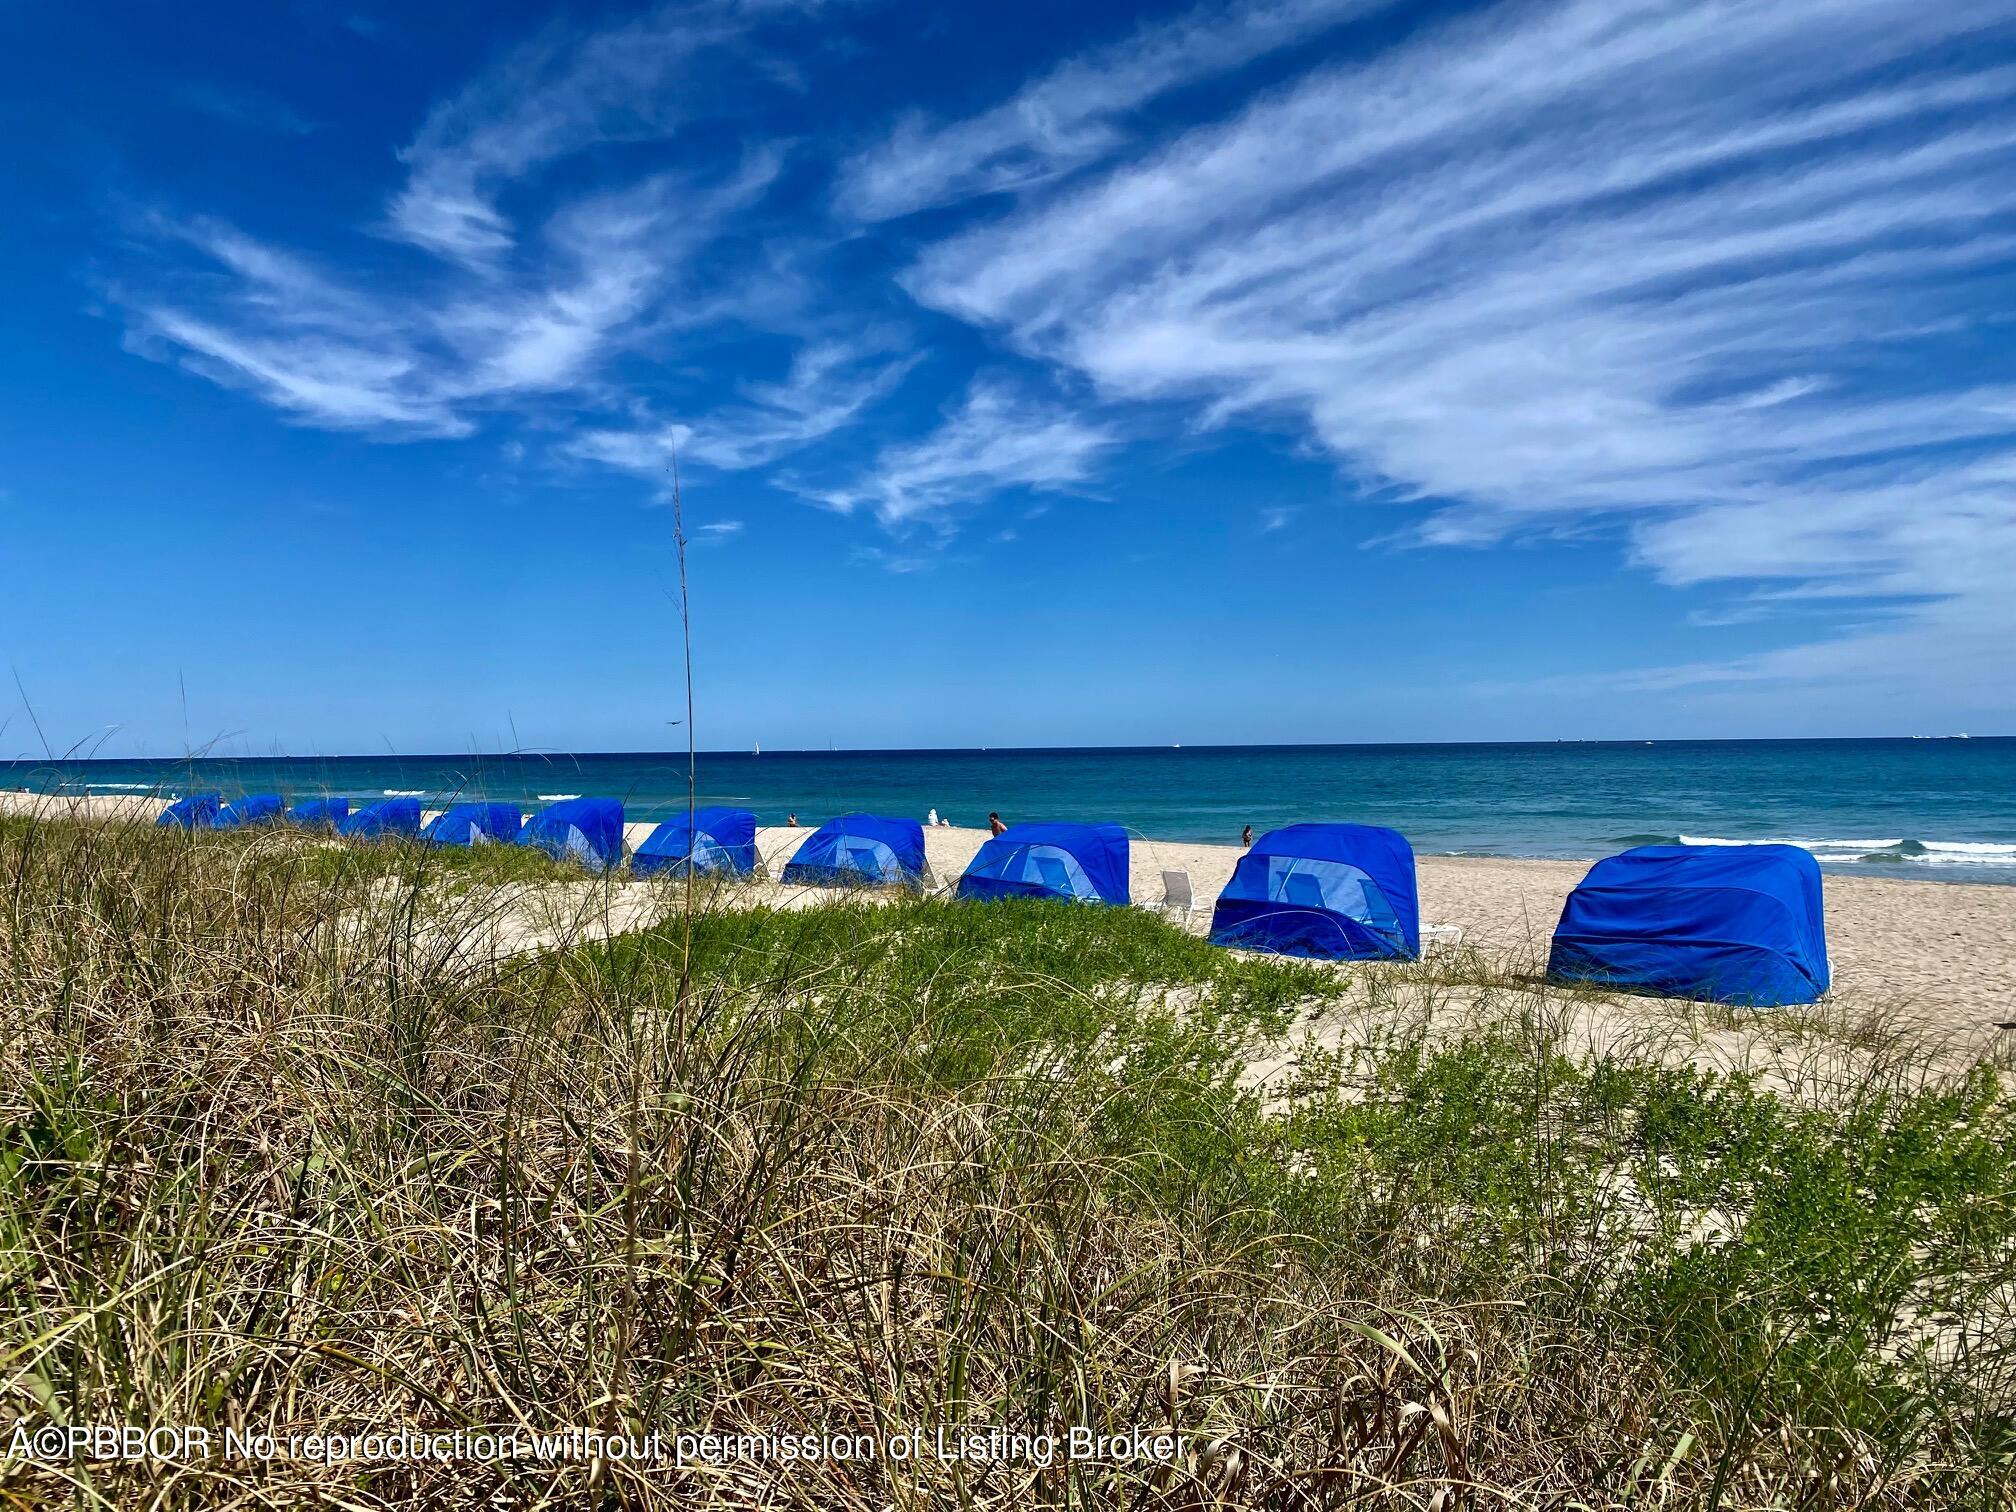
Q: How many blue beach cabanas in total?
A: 11